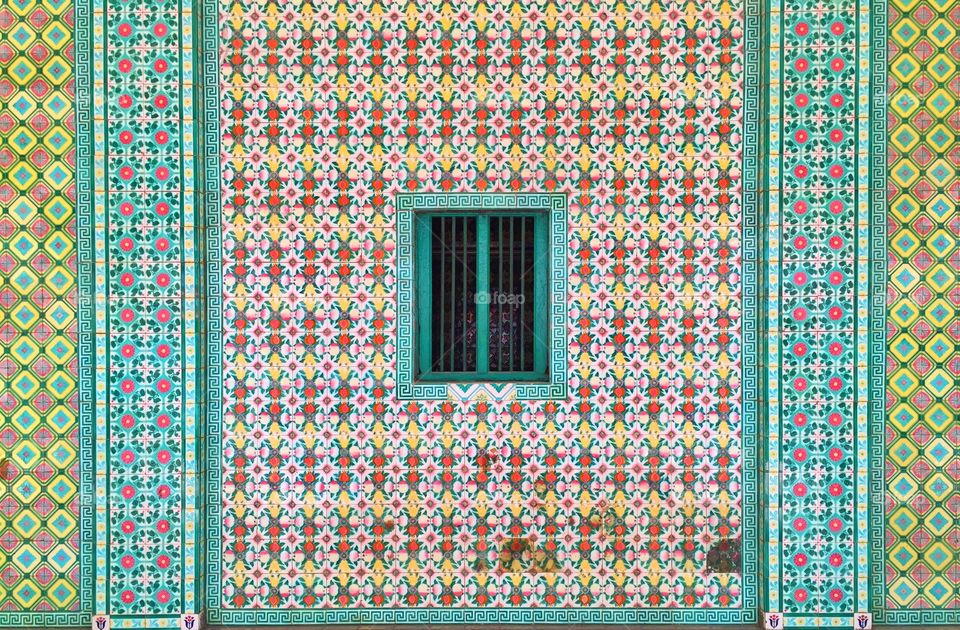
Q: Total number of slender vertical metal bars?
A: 6